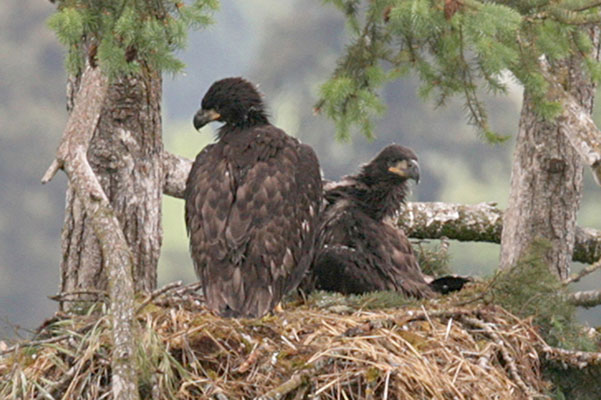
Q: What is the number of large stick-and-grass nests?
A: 1